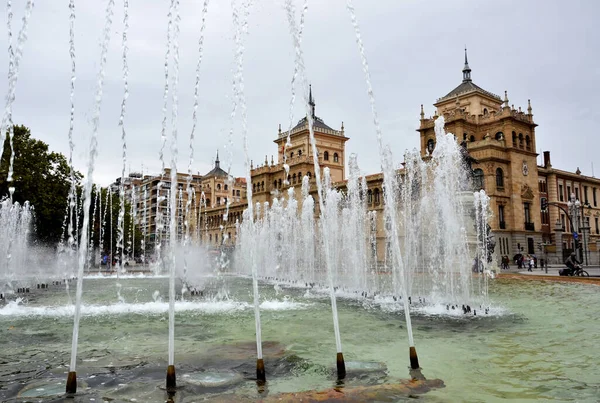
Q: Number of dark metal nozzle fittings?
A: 5